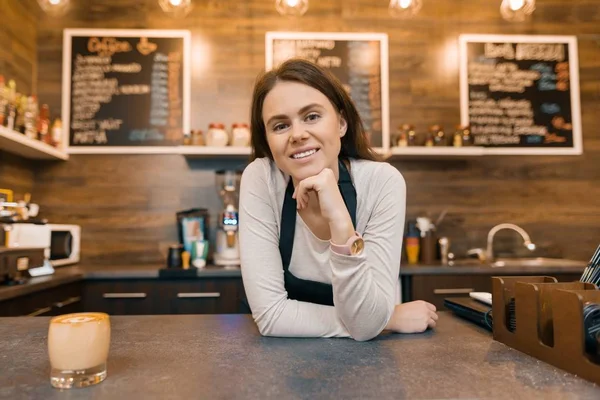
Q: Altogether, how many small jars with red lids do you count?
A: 2